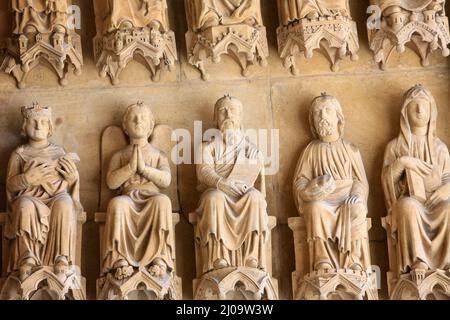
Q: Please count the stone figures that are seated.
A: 5